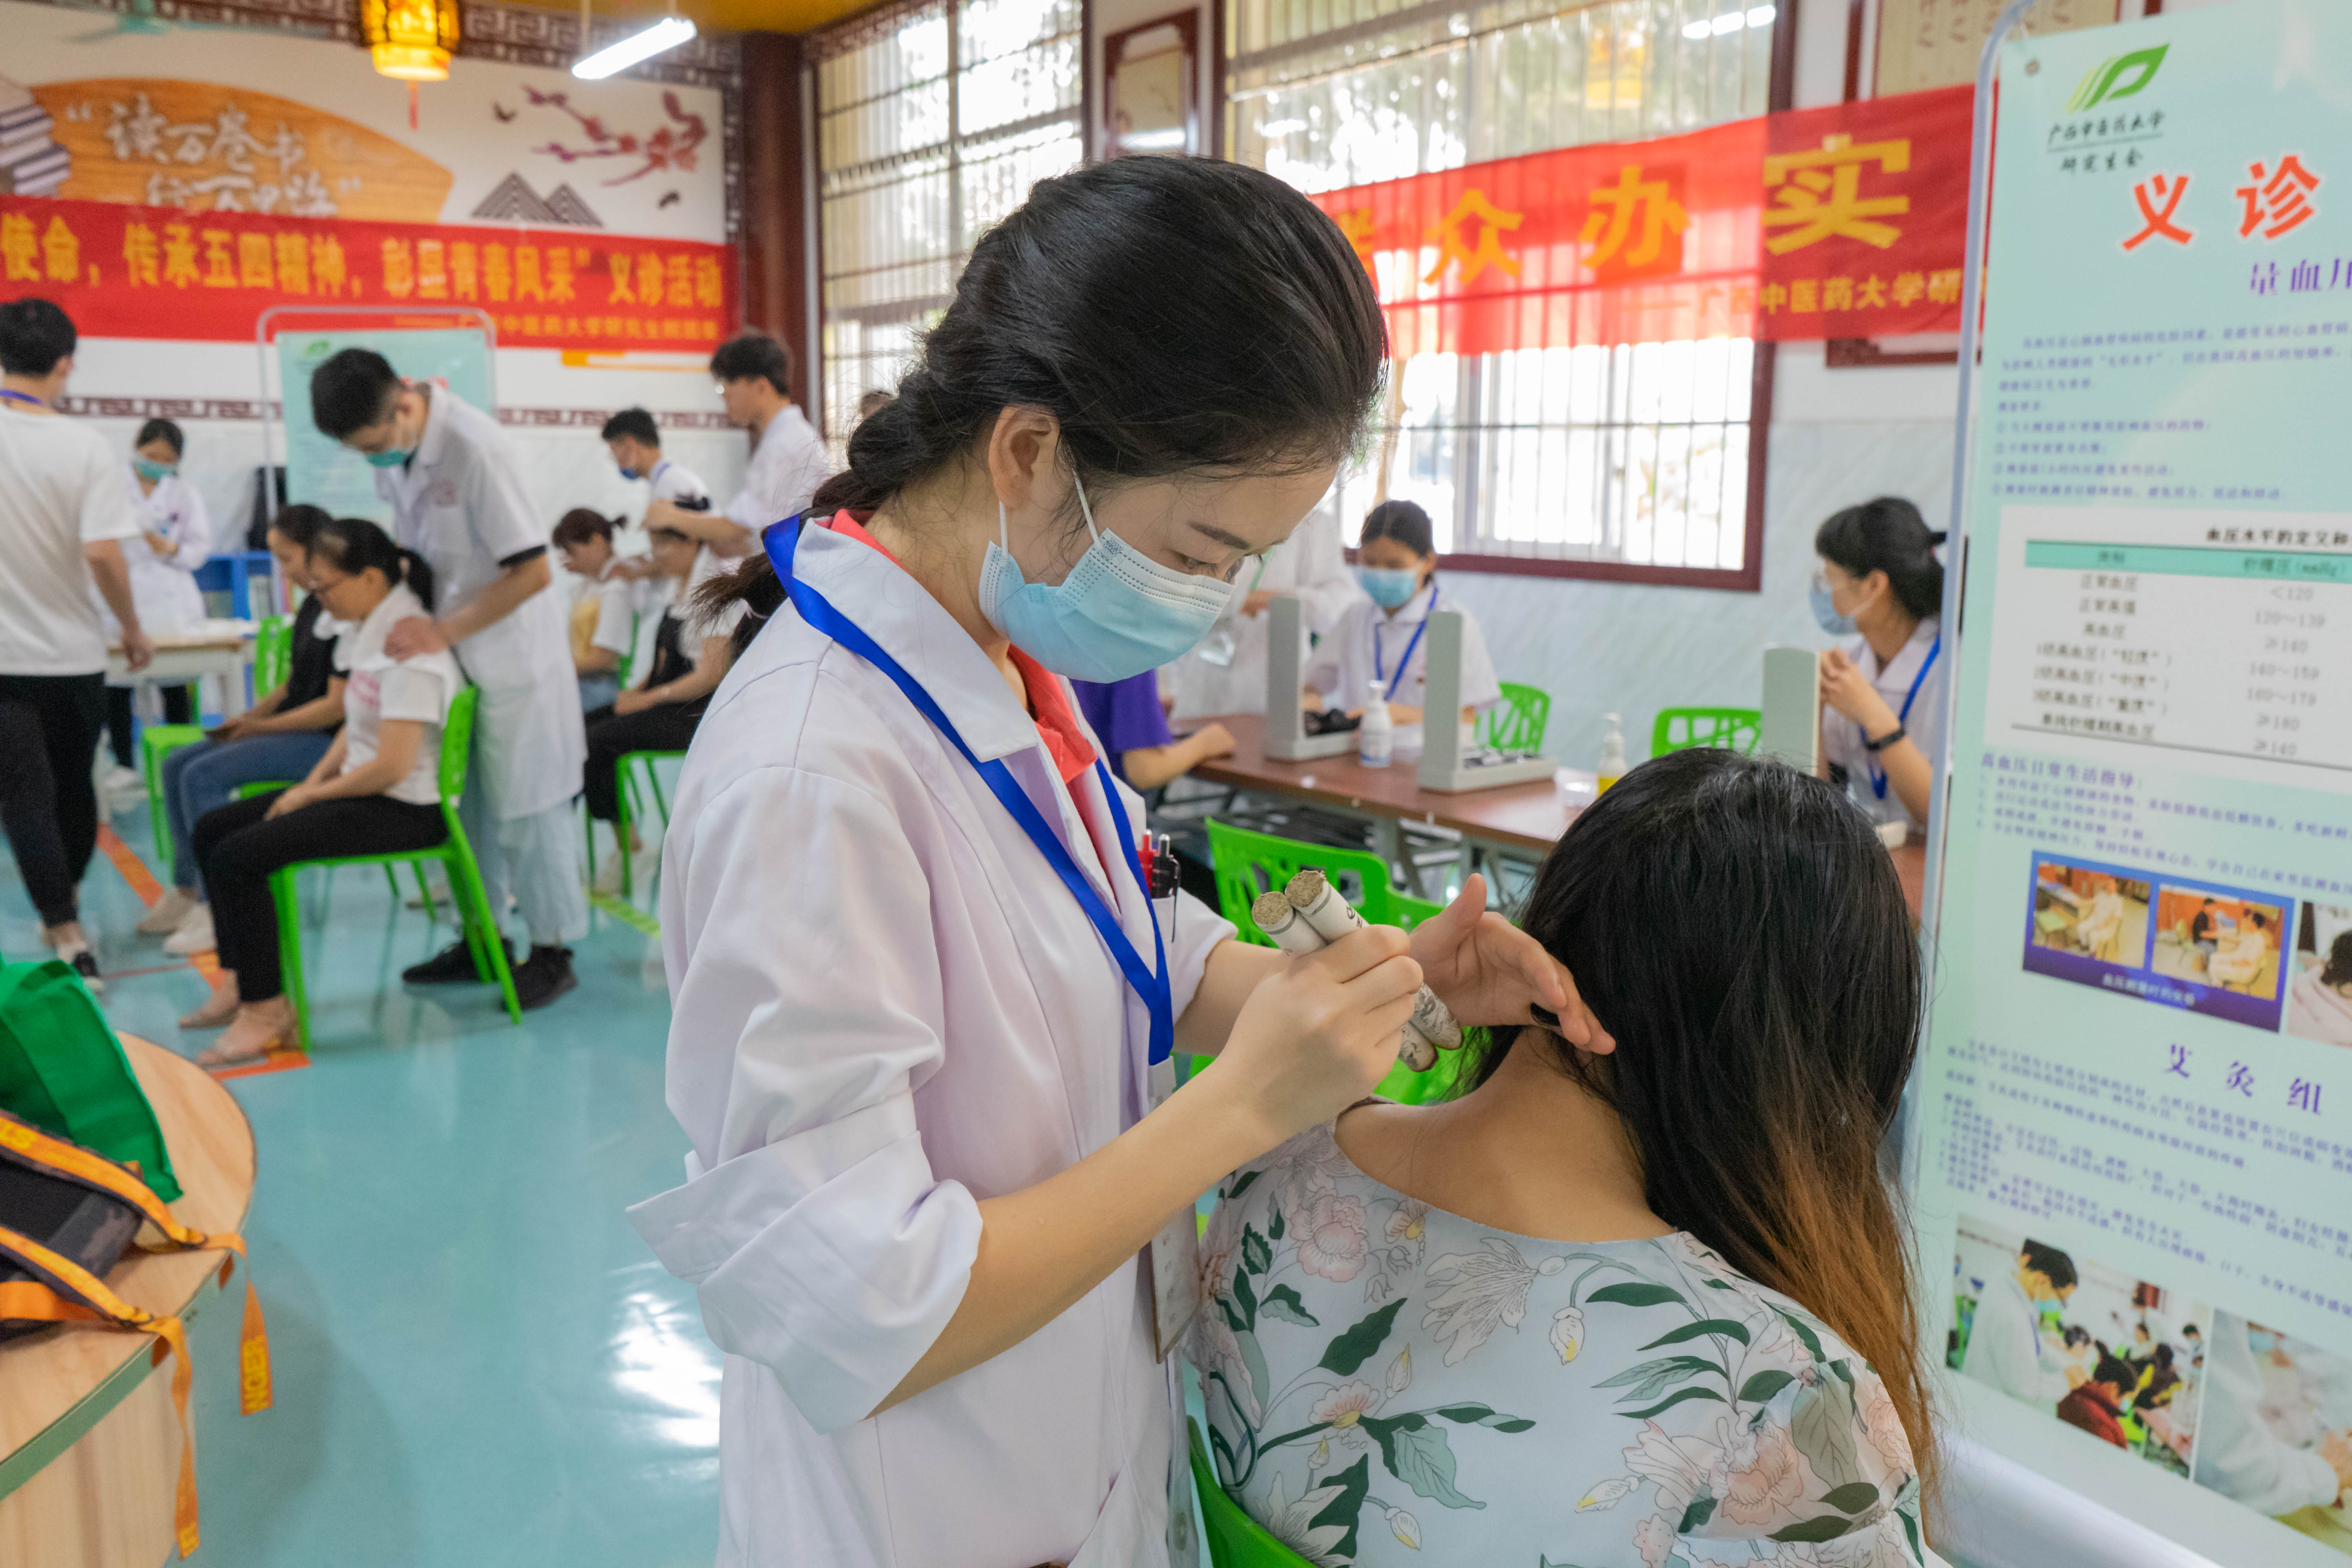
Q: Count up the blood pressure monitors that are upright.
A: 3